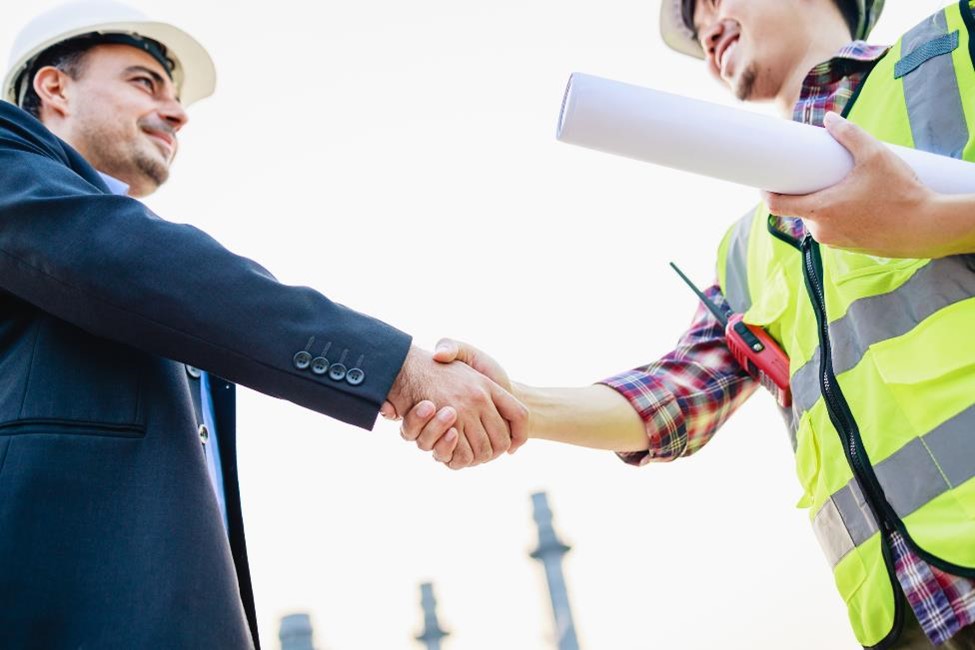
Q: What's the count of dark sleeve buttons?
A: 4